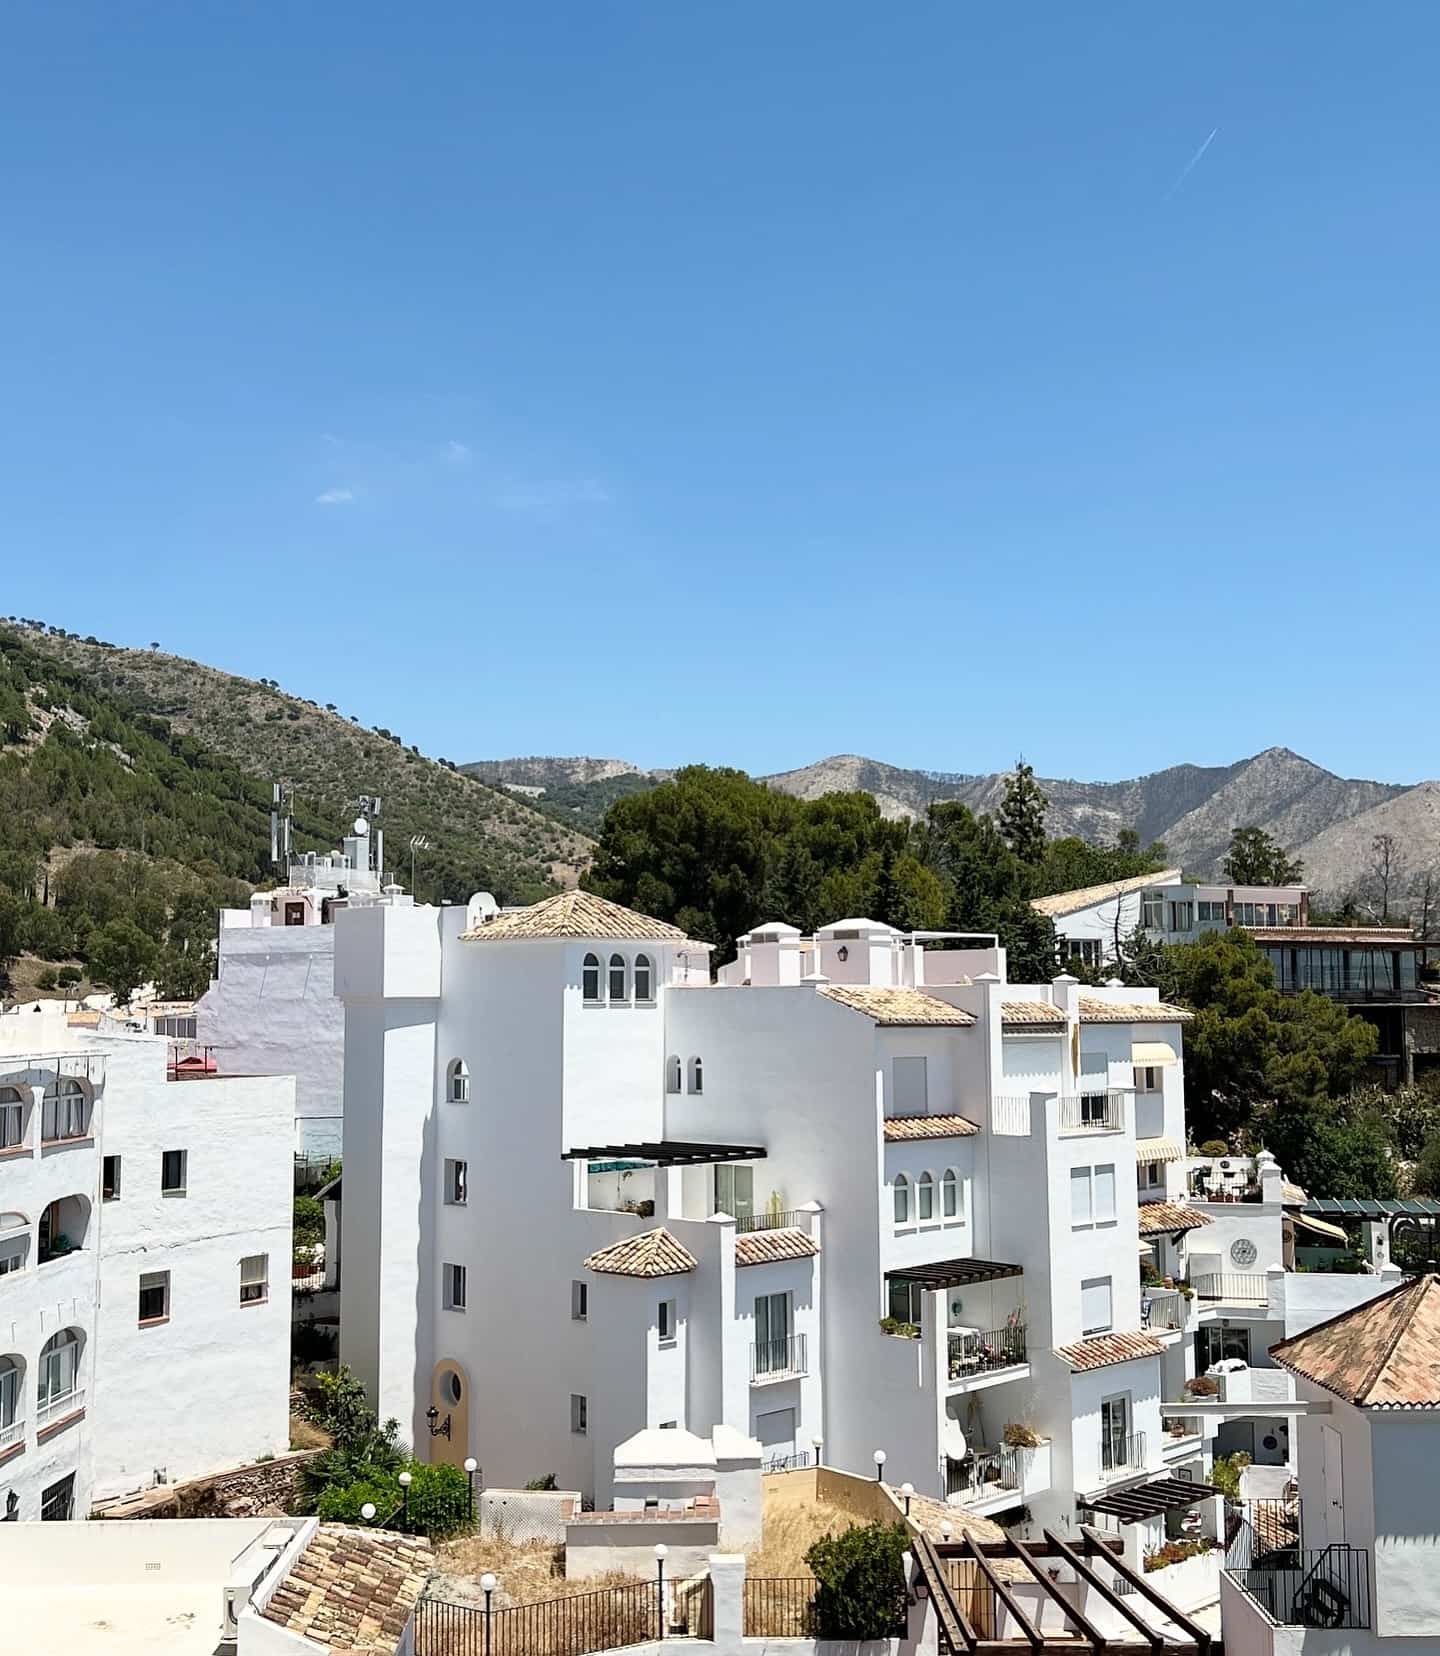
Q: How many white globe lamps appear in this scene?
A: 9